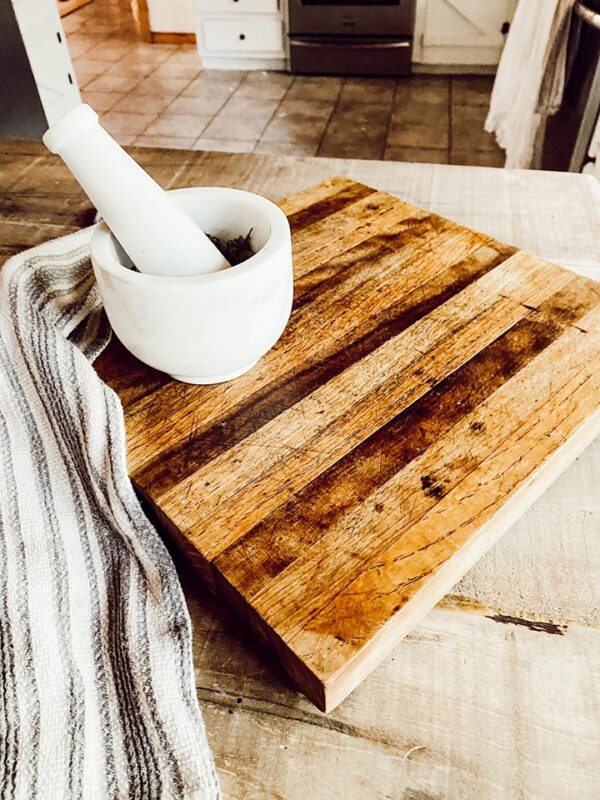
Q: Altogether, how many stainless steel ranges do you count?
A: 1